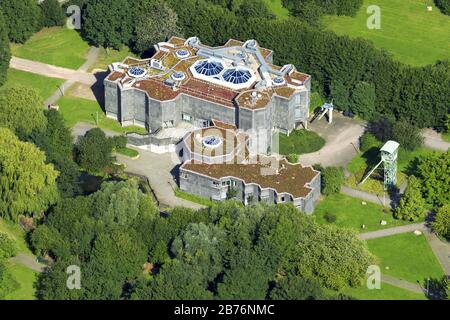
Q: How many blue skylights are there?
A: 7